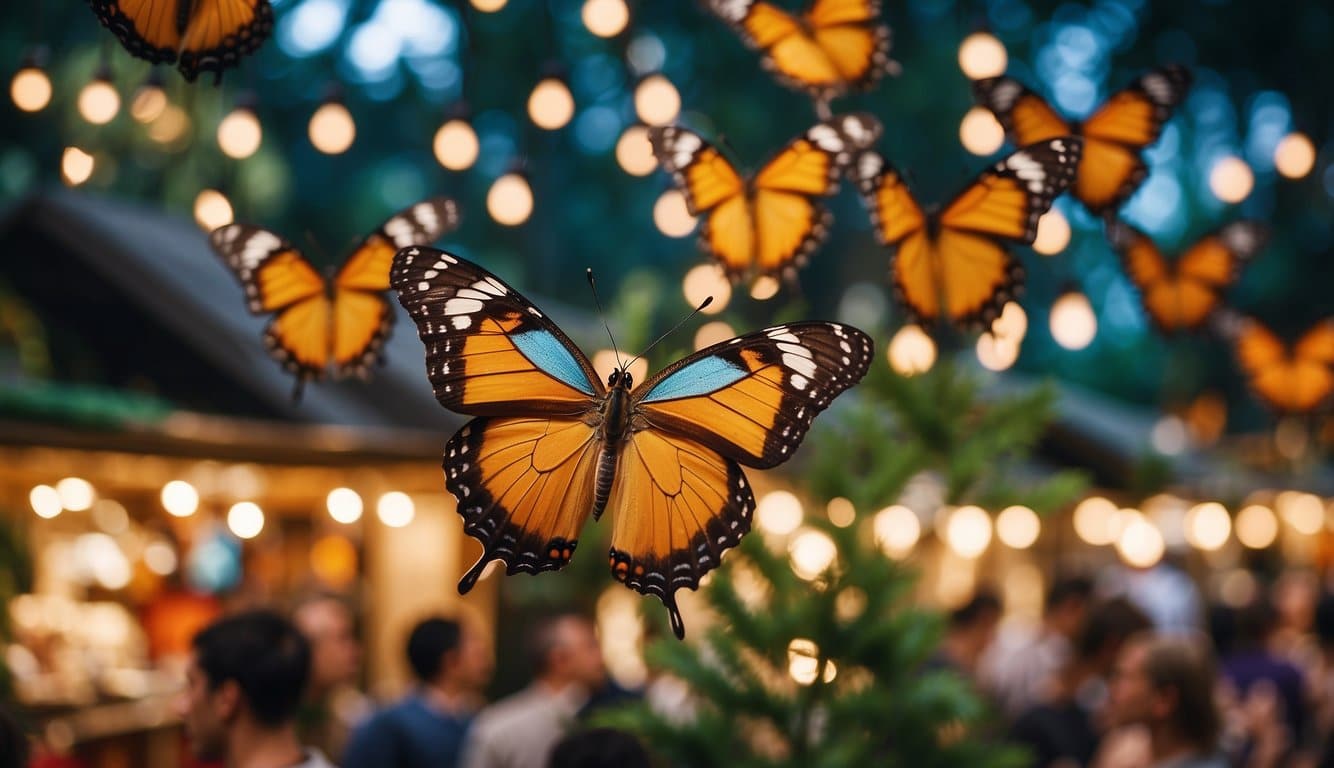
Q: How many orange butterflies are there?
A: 9